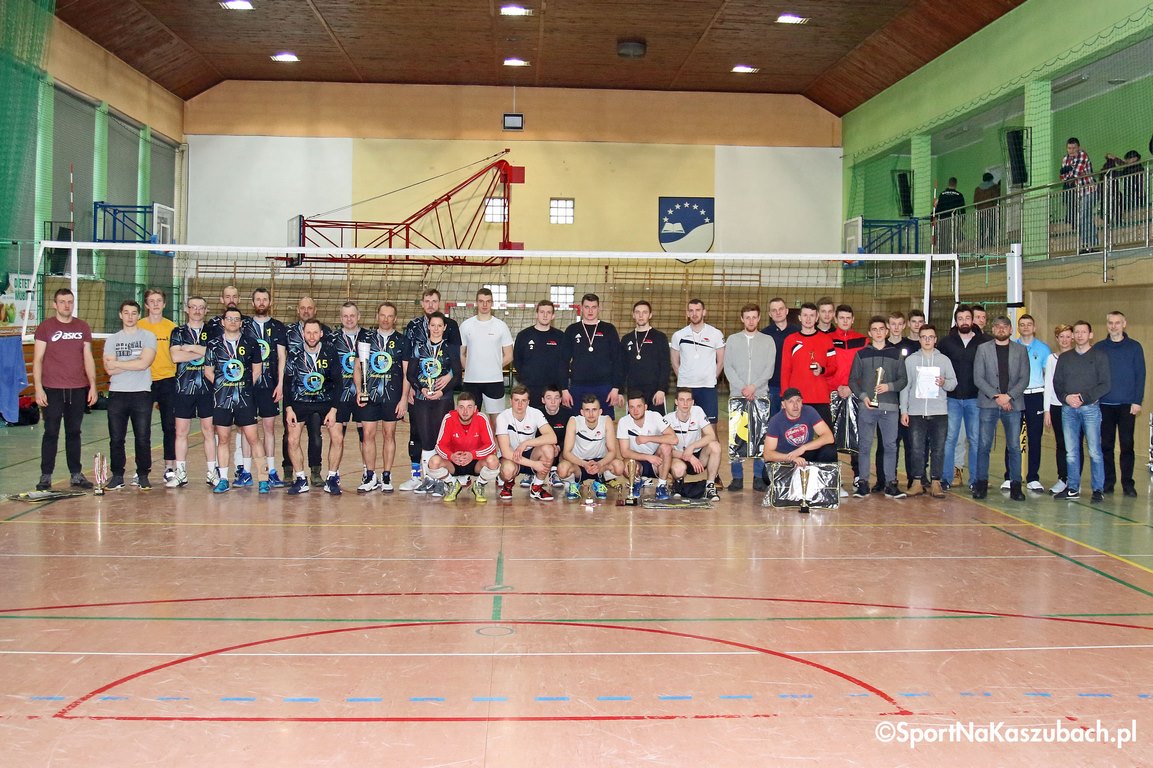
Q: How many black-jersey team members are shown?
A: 10